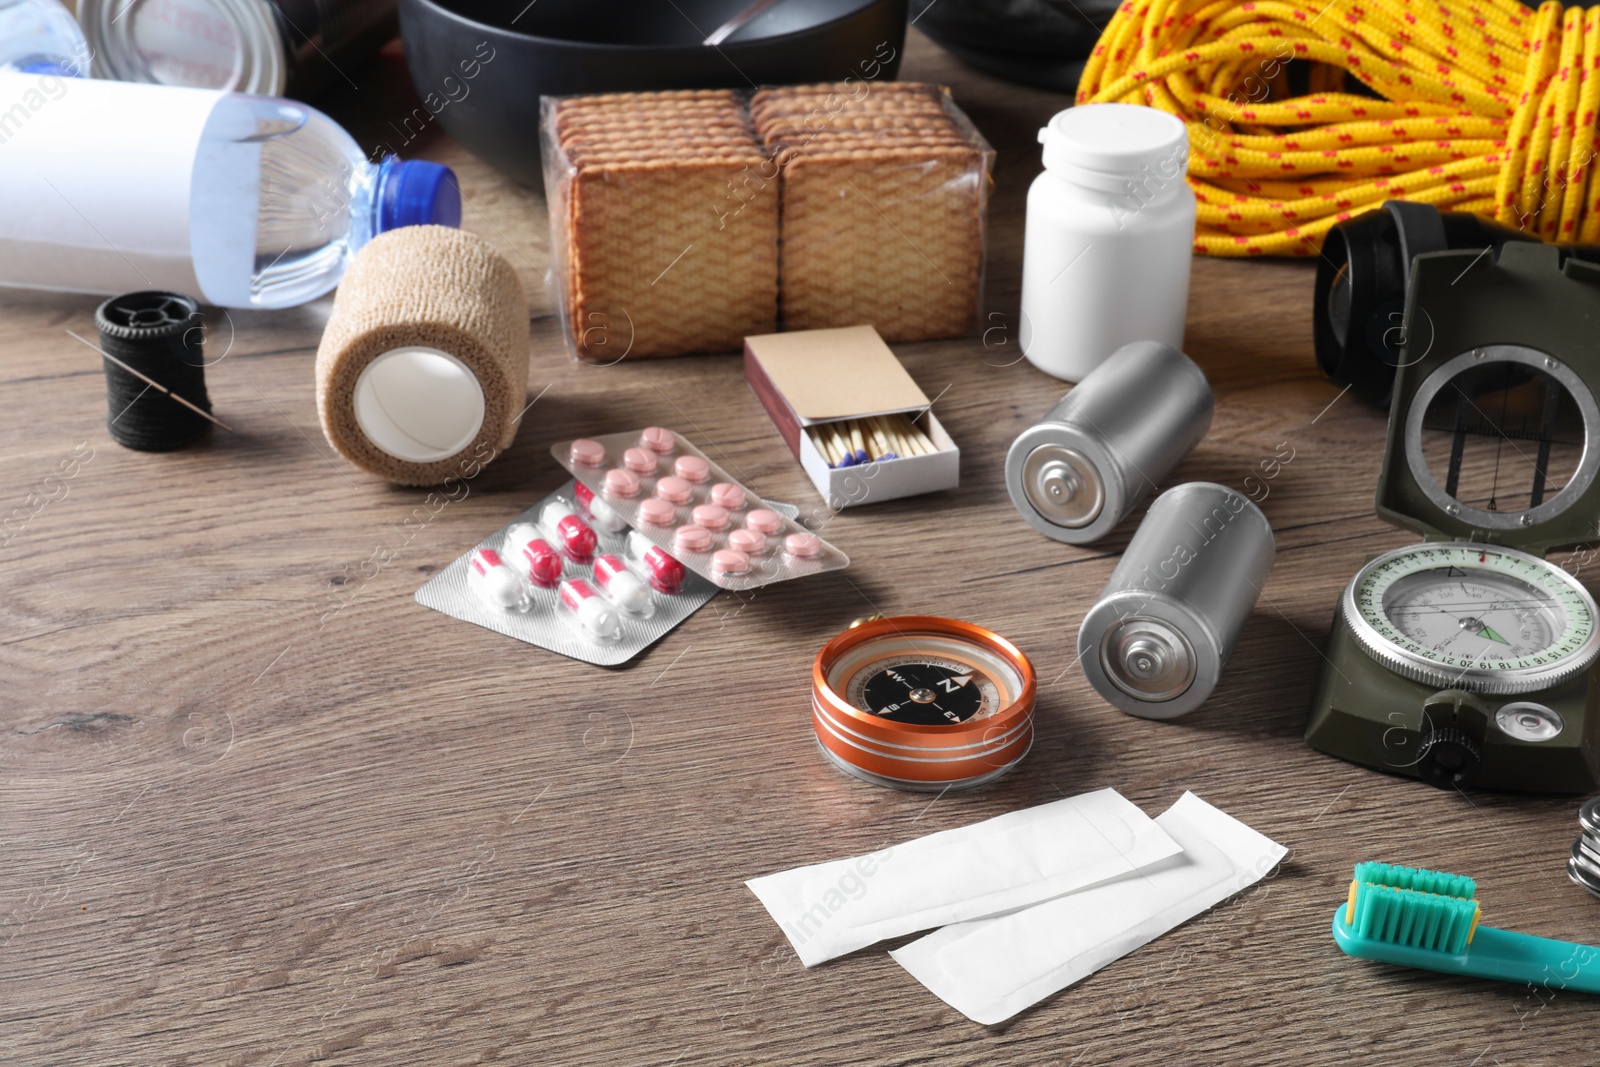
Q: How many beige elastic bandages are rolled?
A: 1